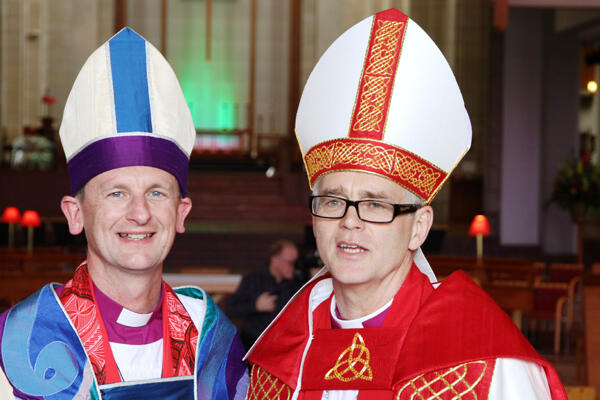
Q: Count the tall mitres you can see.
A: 2